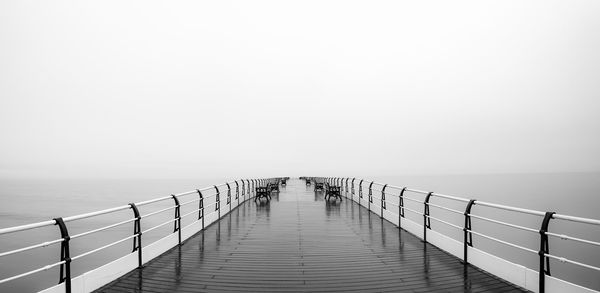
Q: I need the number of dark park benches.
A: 6